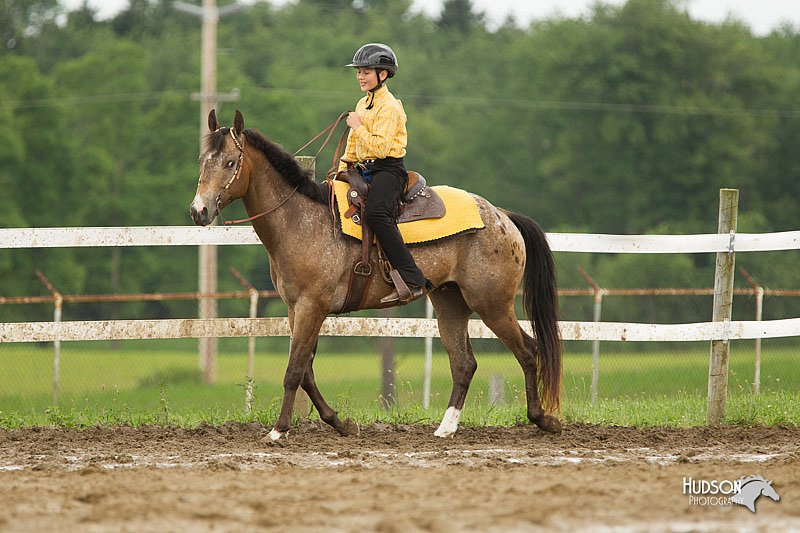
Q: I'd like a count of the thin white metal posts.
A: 5